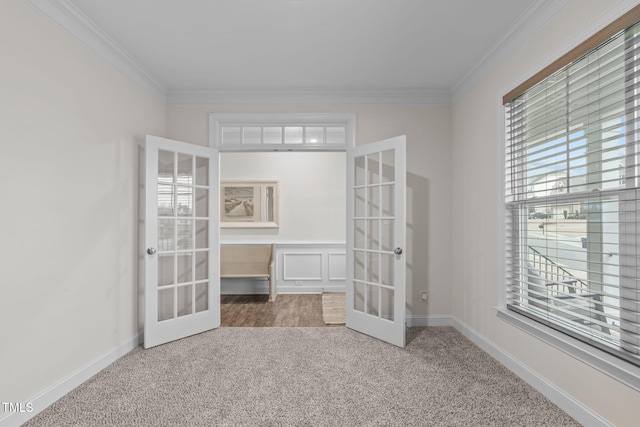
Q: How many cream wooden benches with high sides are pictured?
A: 1